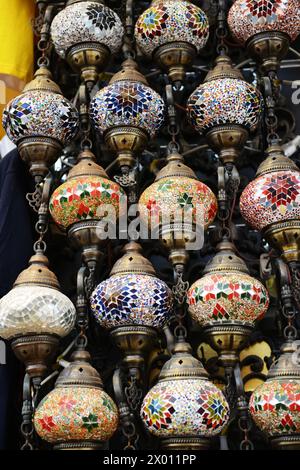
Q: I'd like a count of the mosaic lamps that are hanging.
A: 15